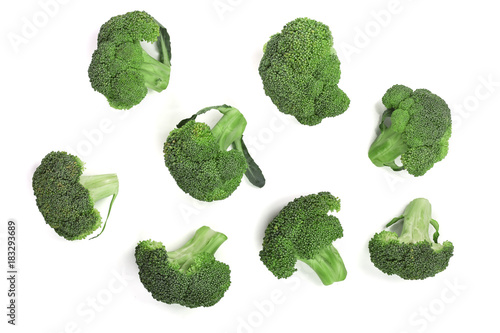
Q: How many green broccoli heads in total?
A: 8